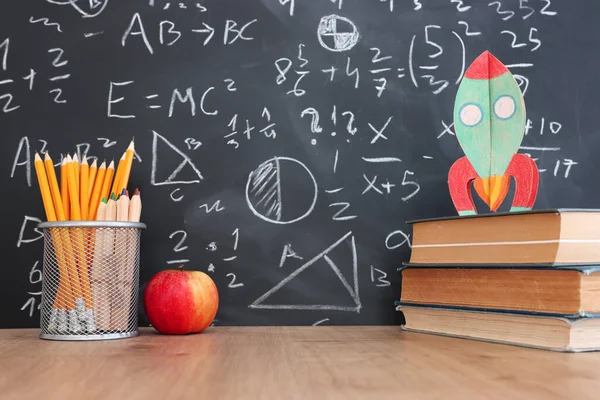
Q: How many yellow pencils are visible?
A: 11